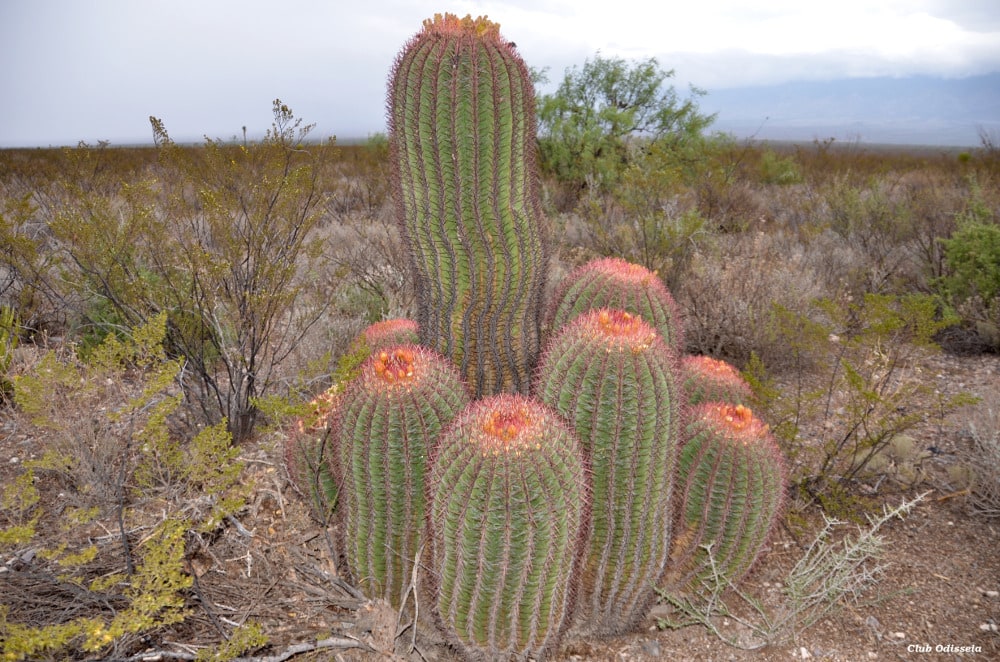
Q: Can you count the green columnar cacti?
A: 9